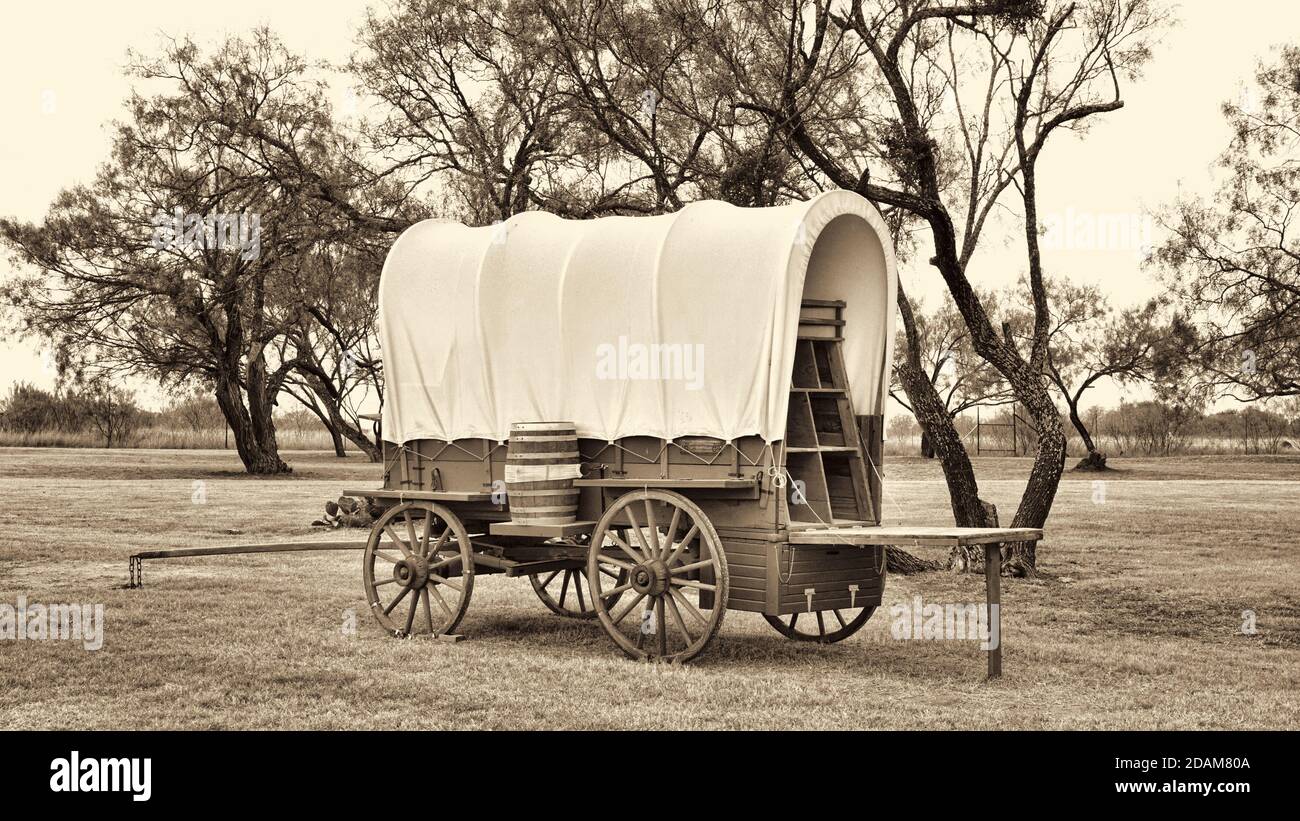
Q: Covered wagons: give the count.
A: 1